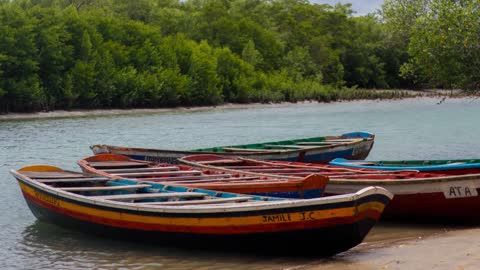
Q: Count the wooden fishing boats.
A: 5